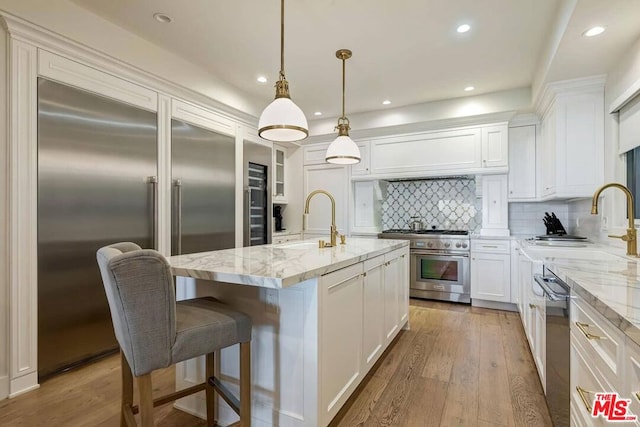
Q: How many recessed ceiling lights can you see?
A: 7